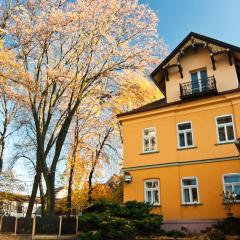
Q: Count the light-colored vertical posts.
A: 5